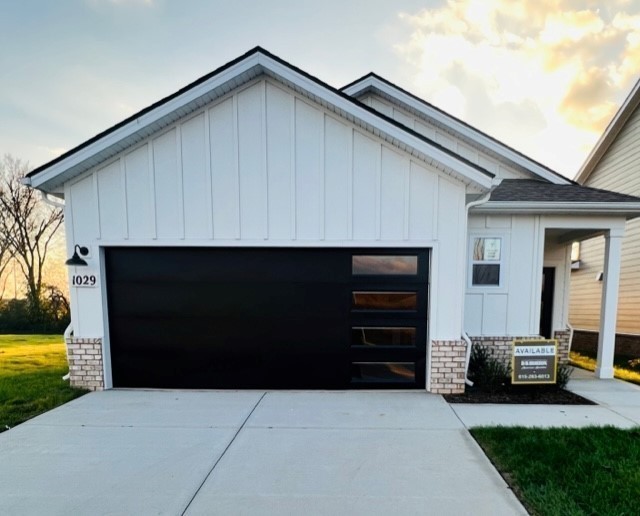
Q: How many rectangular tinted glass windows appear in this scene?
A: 4